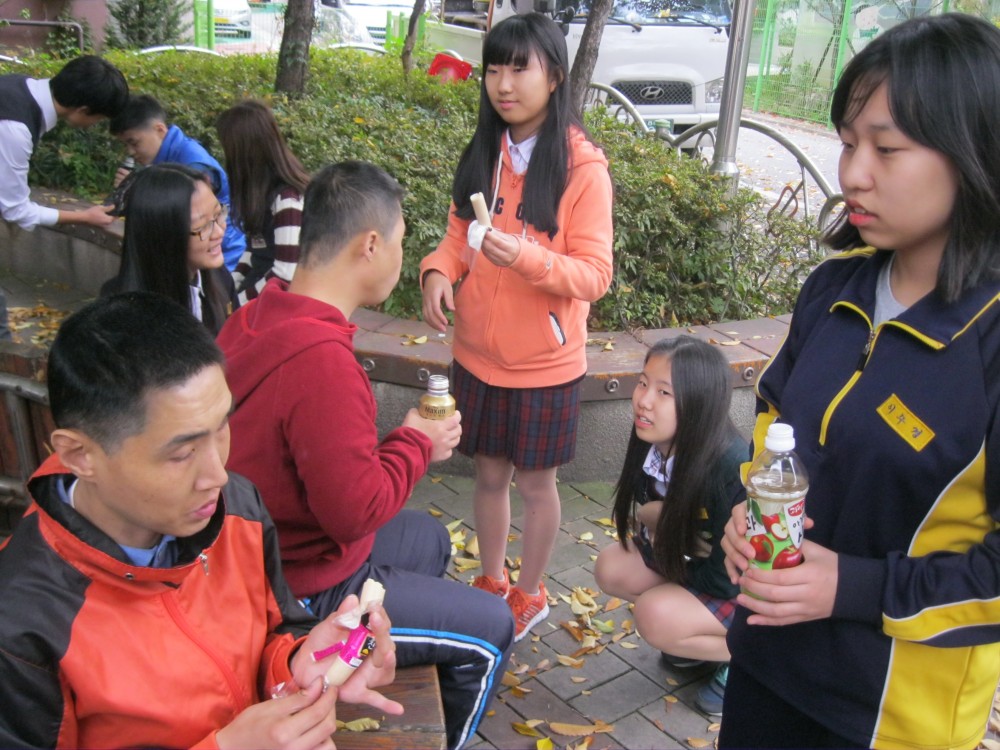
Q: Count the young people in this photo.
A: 9